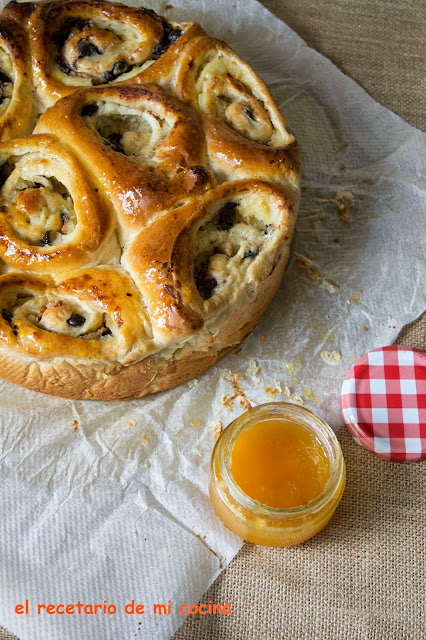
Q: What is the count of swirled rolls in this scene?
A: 7